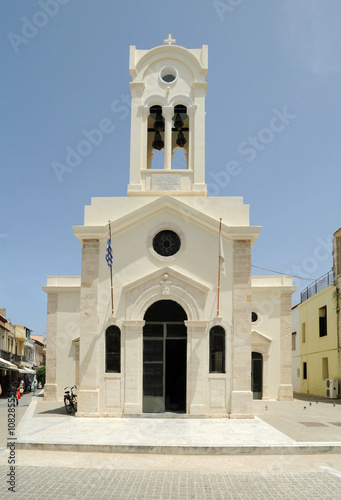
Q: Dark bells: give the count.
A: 4